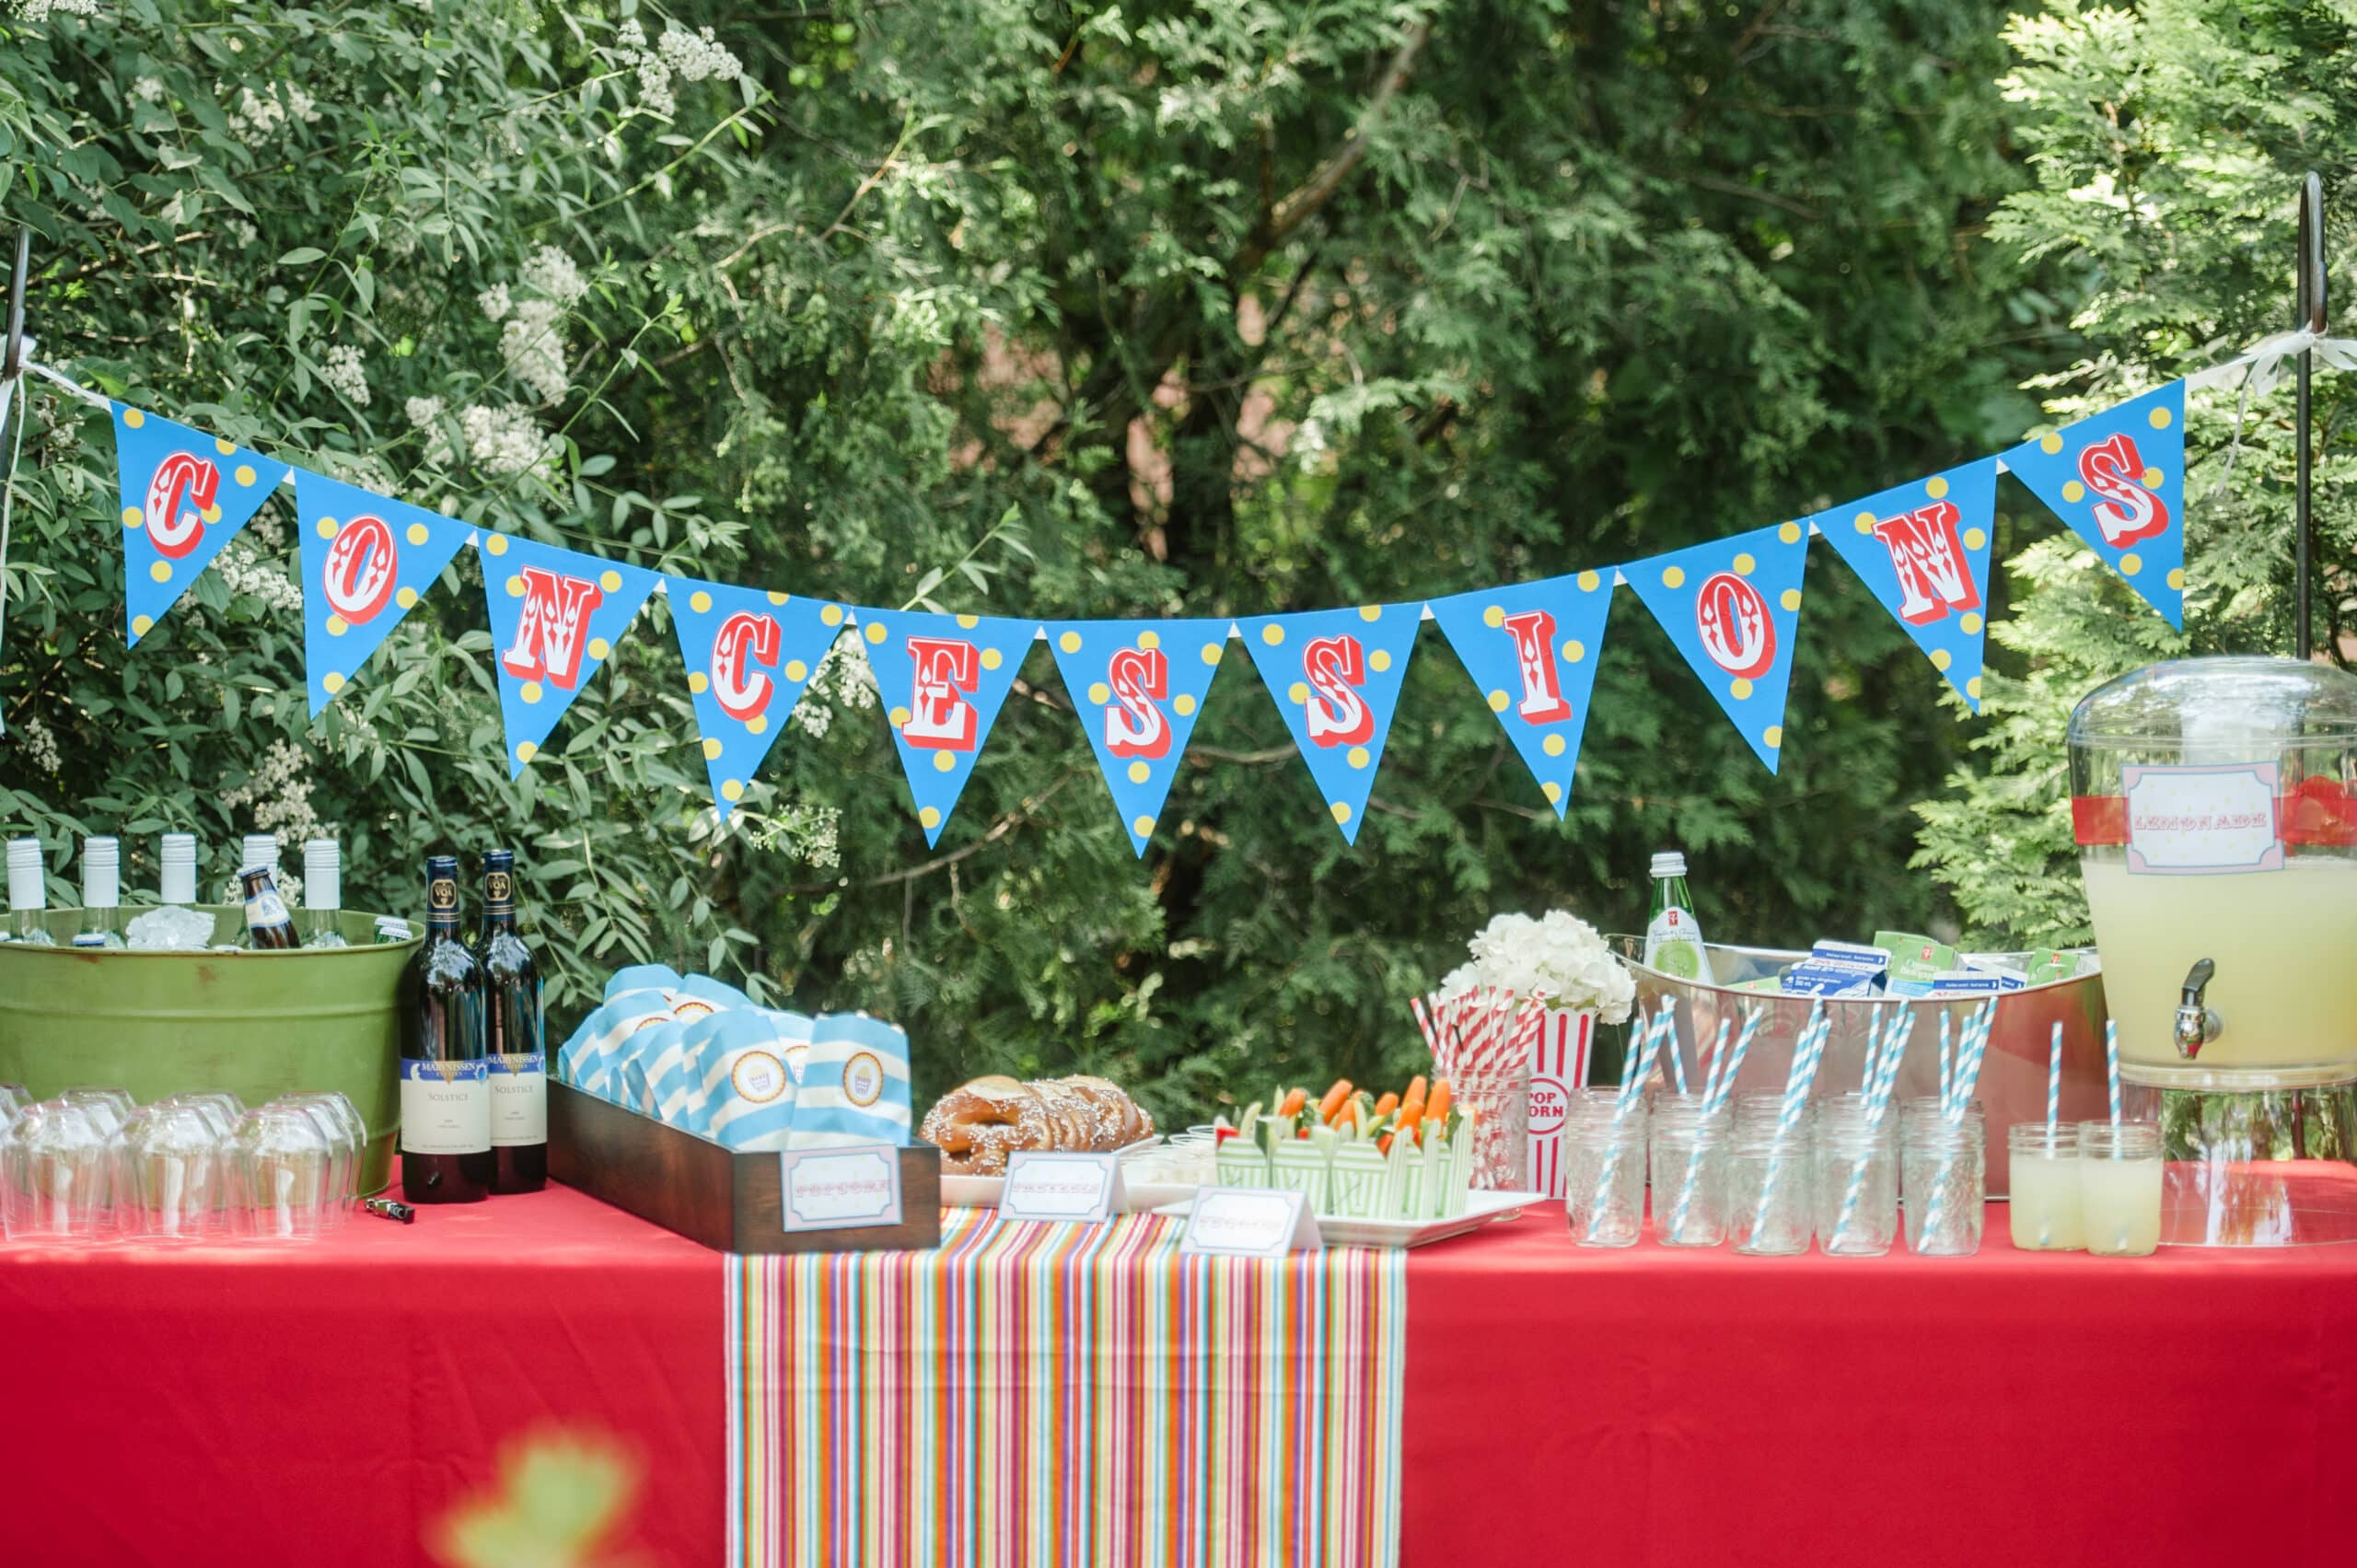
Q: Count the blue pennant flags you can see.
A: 11